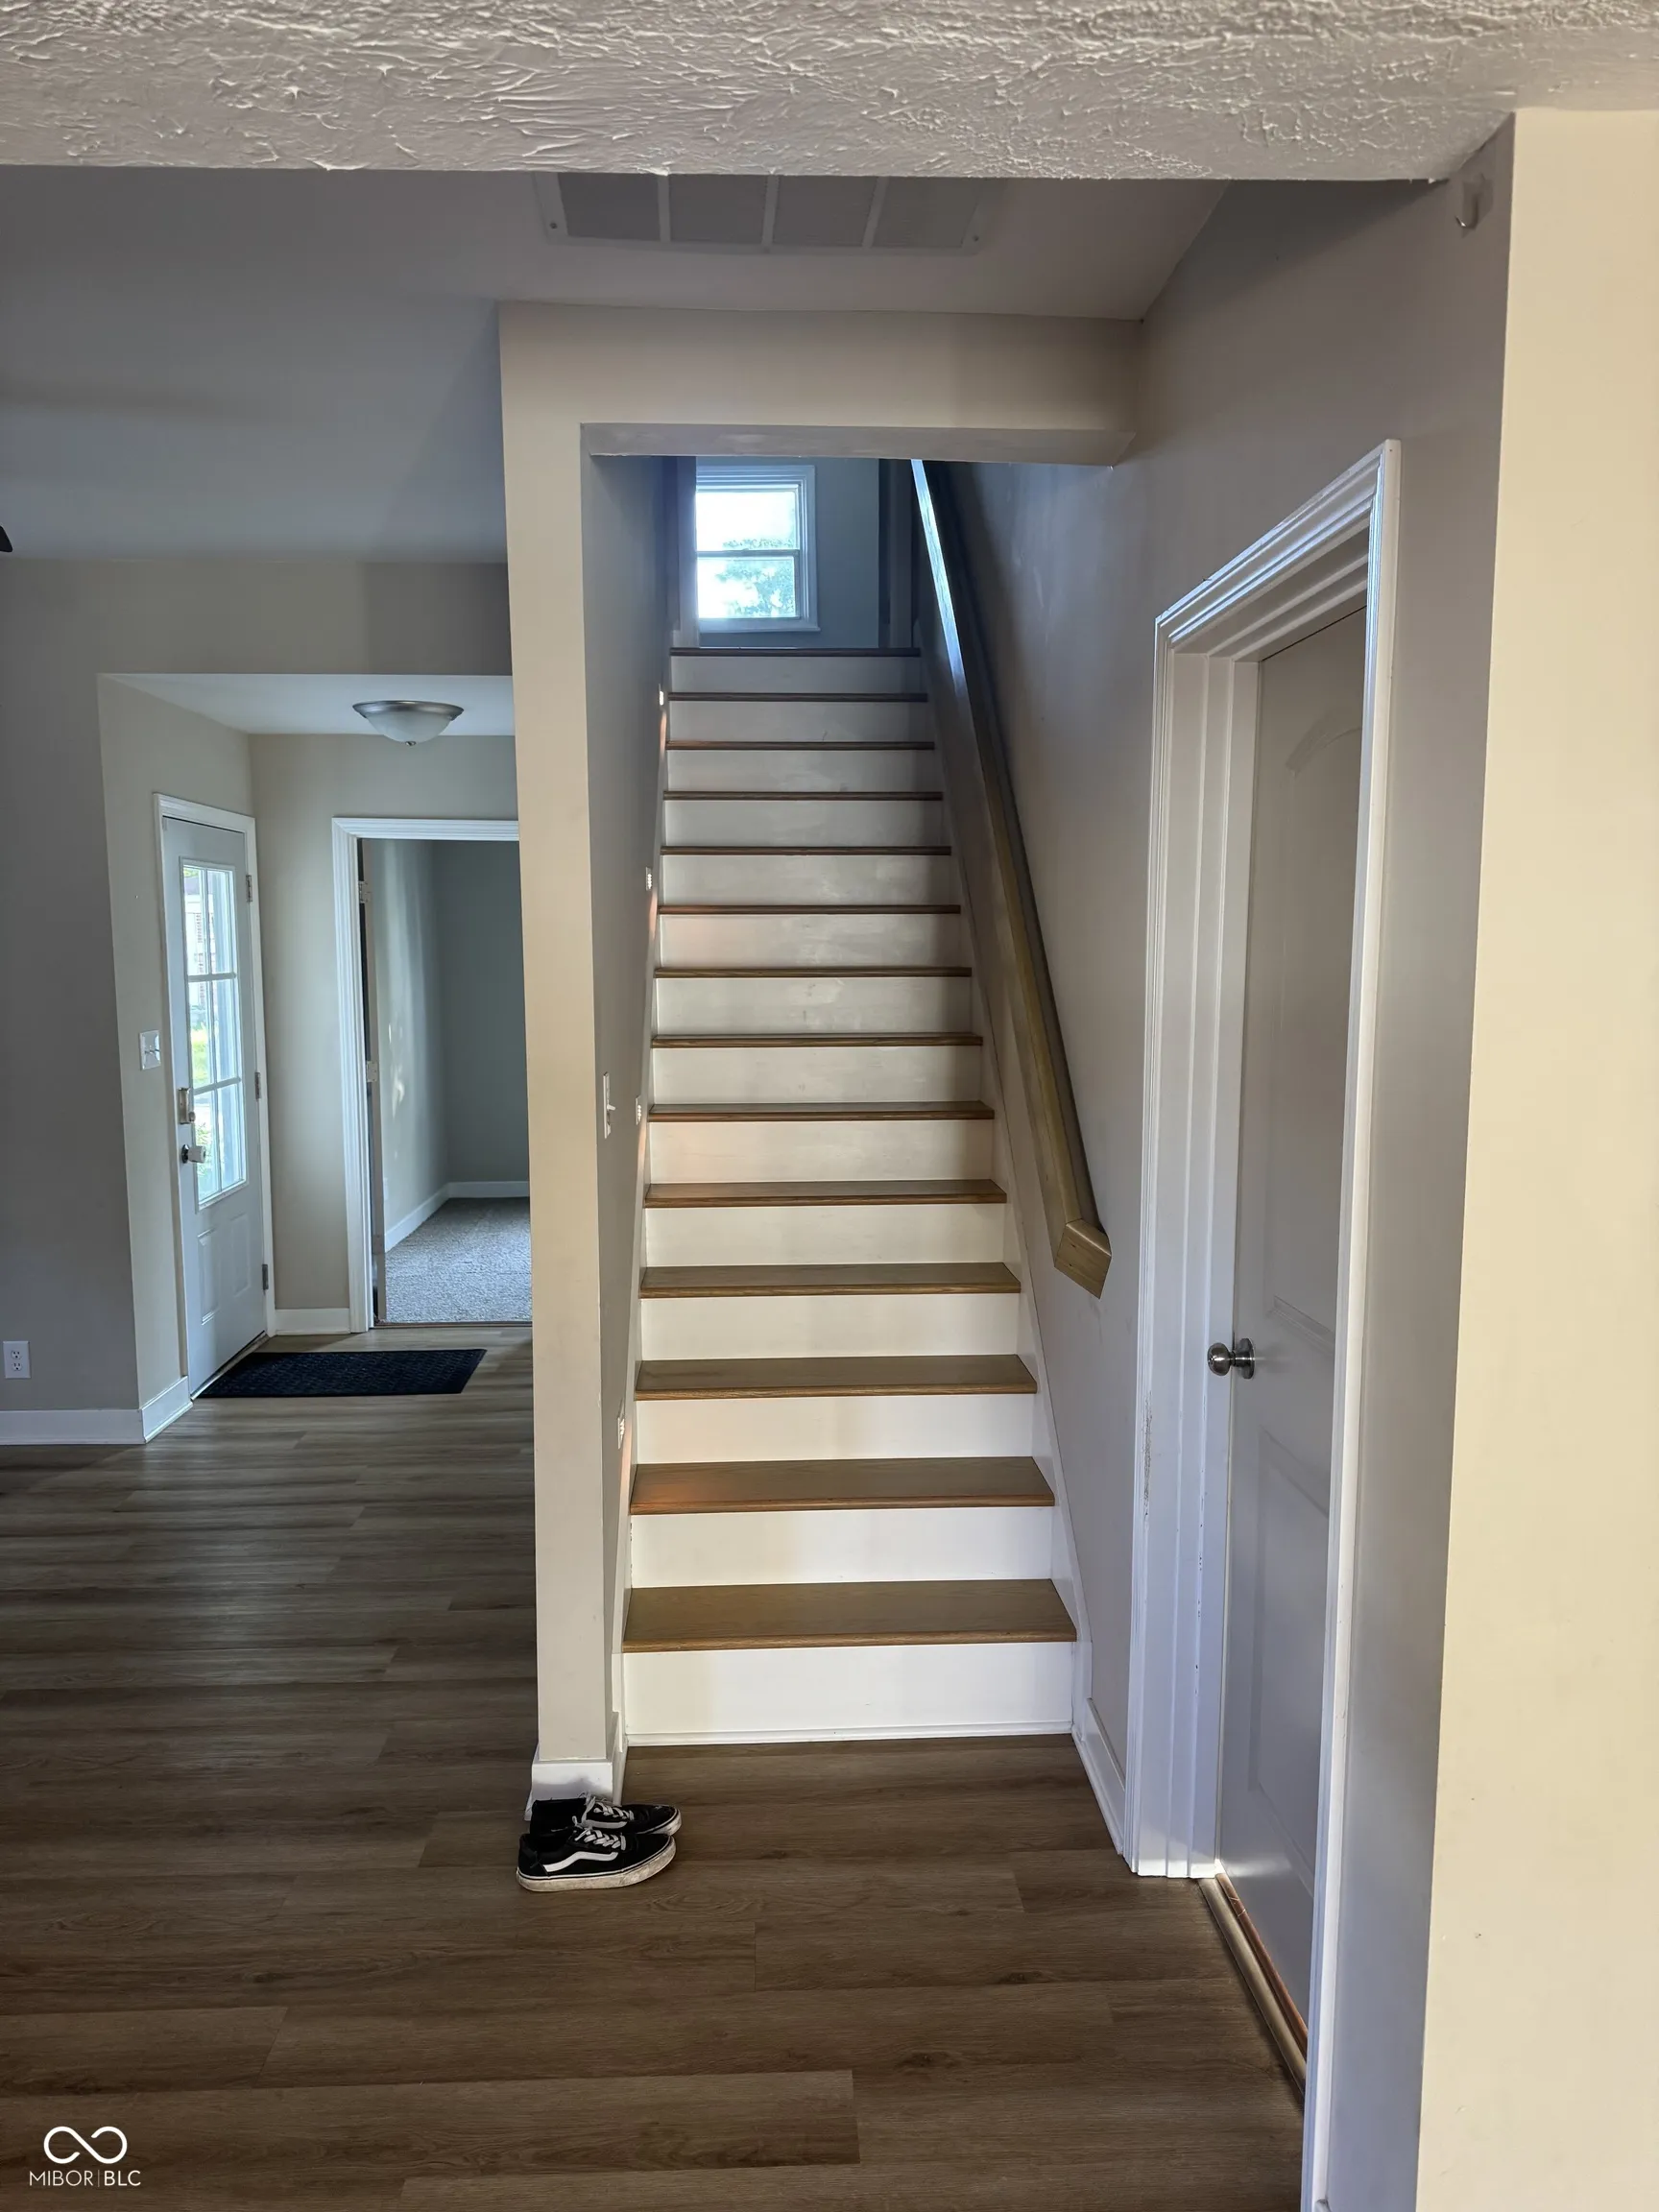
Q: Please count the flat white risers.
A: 14